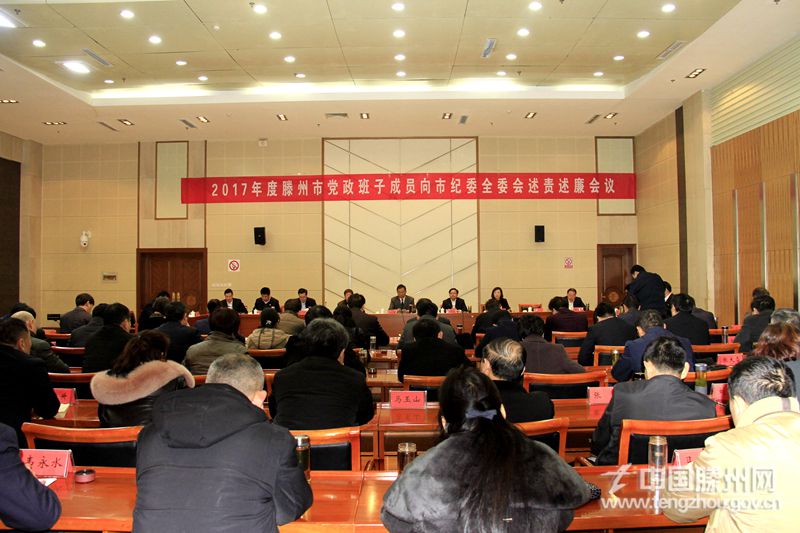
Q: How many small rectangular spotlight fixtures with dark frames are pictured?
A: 10